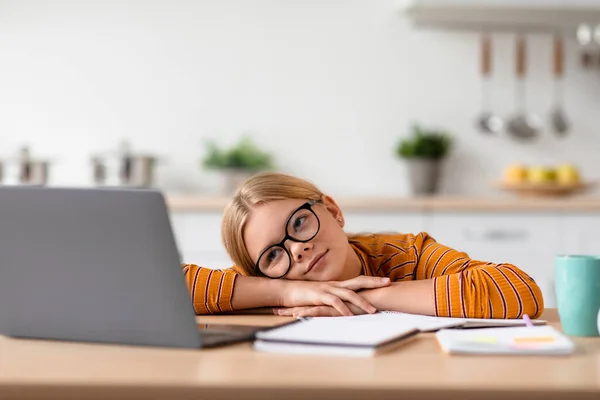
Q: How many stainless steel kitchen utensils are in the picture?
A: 3